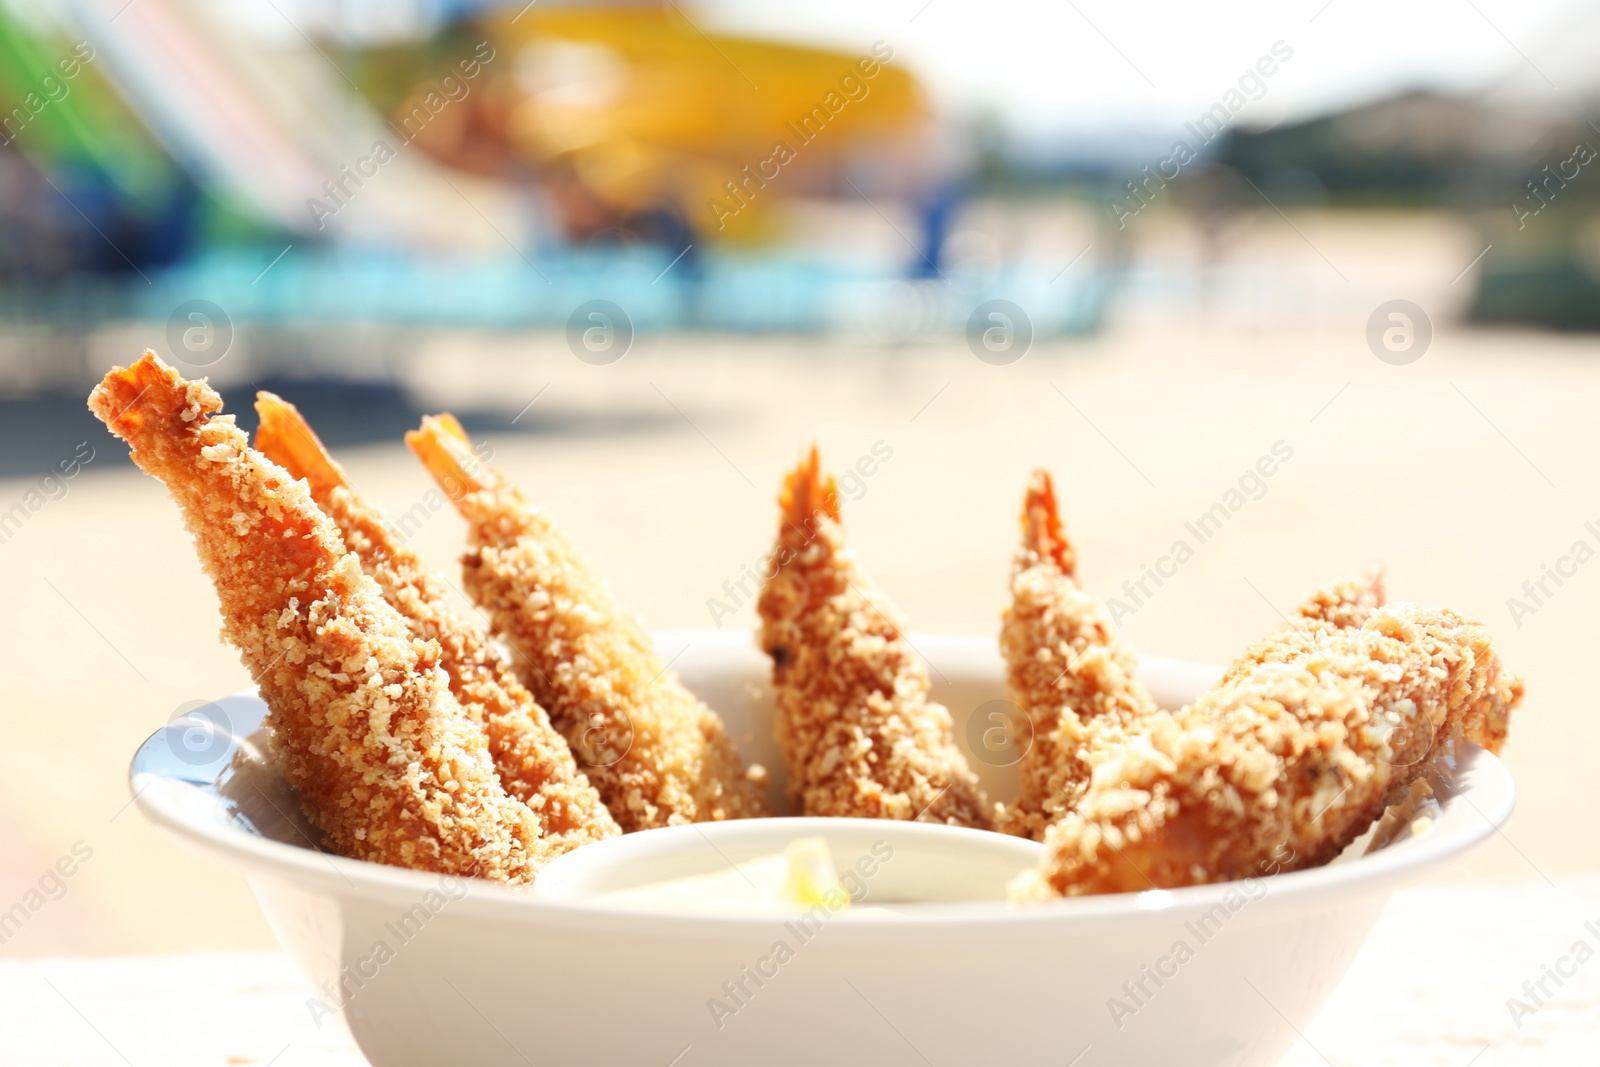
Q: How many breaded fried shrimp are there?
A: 7